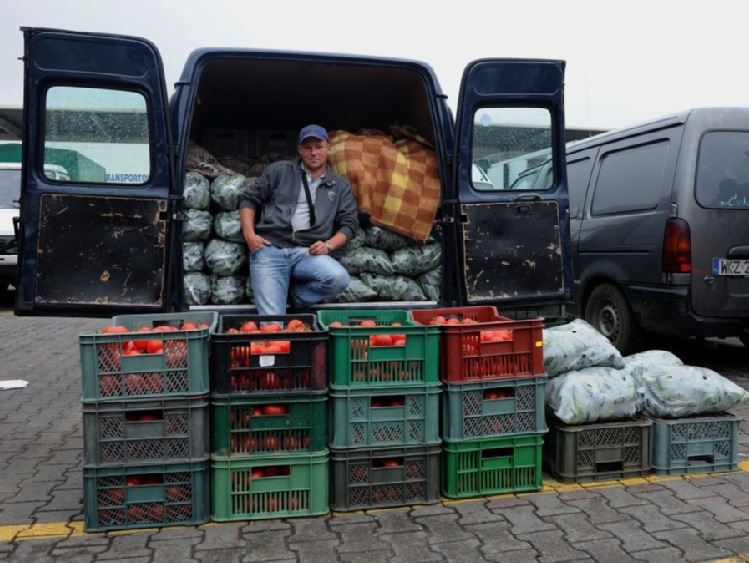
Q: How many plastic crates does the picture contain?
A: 14